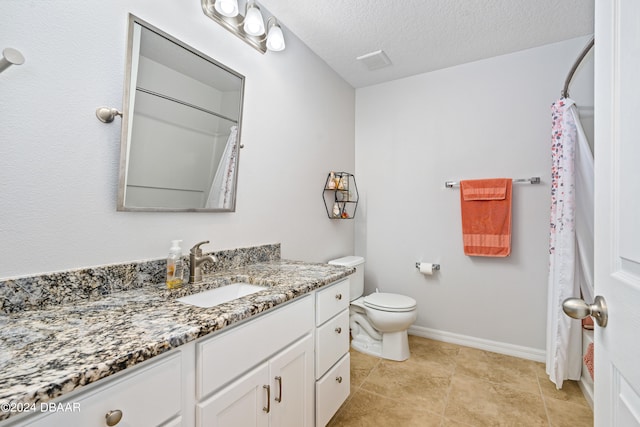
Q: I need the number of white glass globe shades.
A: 3